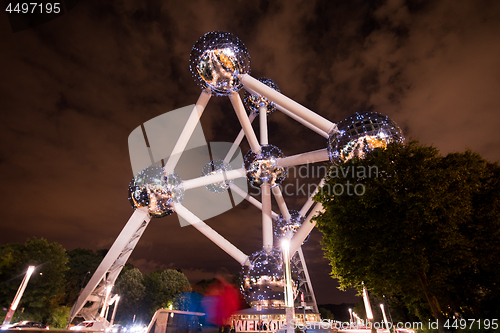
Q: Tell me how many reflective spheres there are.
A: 8